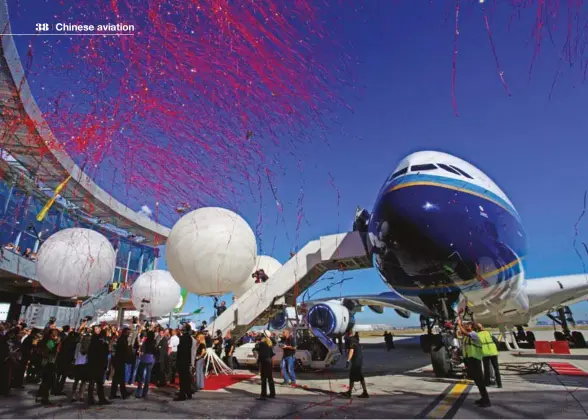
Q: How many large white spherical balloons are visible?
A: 4